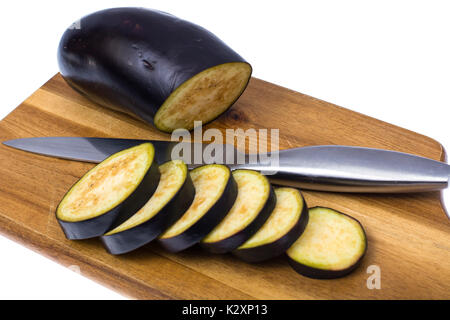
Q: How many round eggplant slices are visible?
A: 6